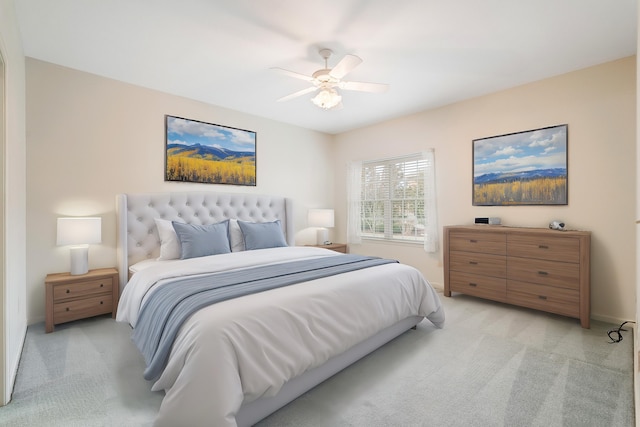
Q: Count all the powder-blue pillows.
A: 2